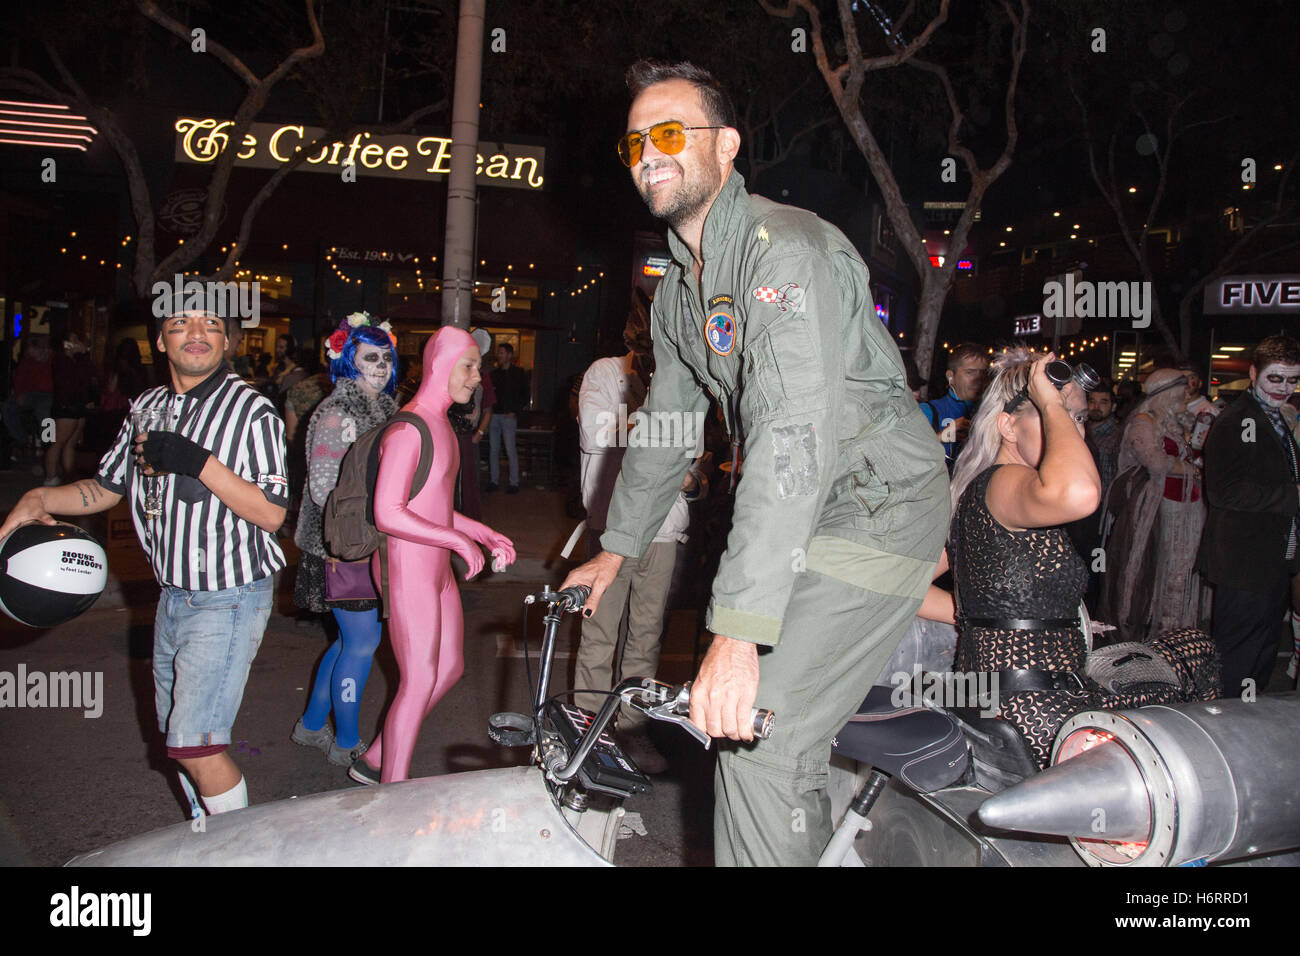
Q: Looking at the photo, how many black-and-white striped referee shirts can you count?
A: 1